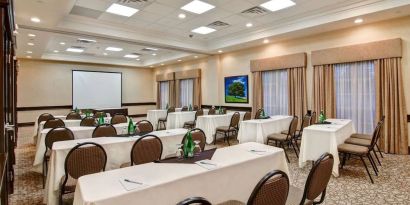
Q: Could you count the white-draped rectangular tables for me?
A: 10